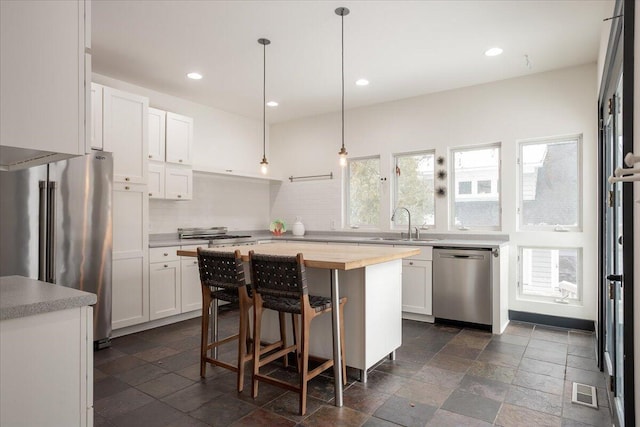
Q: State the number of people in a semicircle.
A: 0